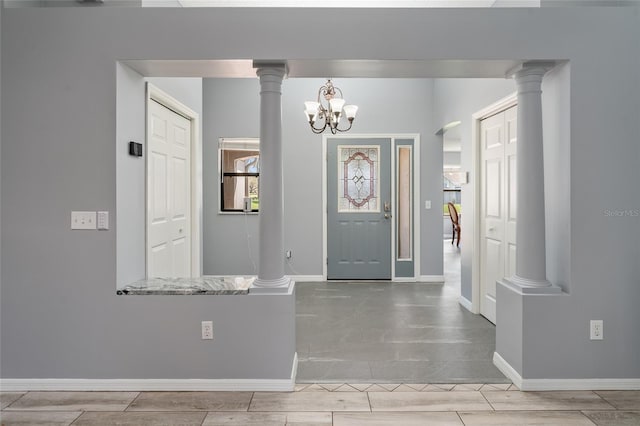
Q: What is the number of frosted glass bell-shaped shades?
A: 5